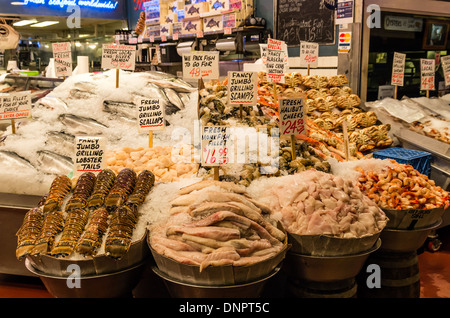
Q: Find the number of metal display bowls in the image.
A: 4